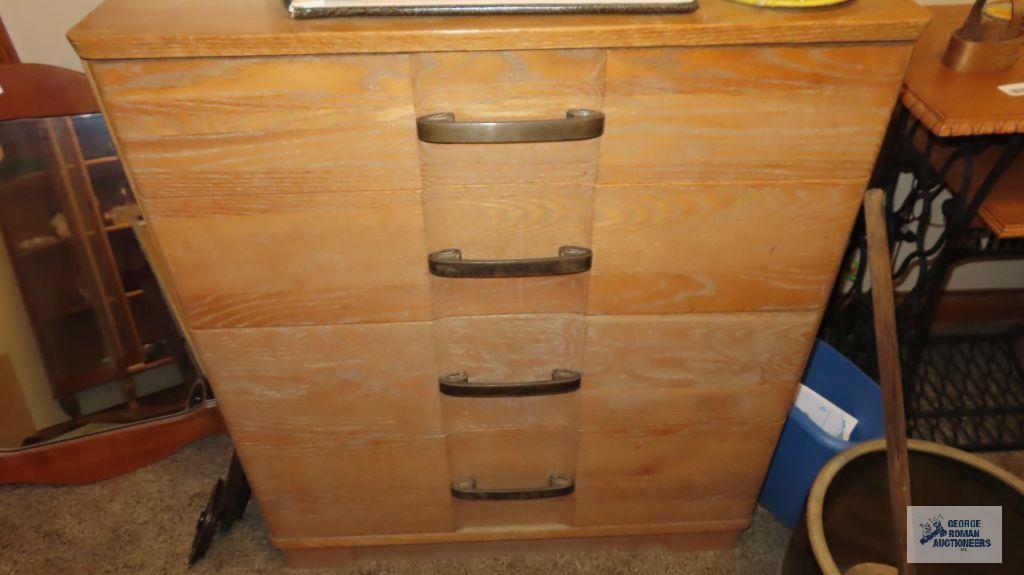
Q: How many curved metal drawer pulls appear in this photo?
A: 4